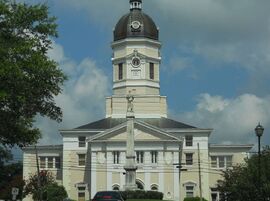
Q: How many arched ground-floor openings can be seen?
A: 3